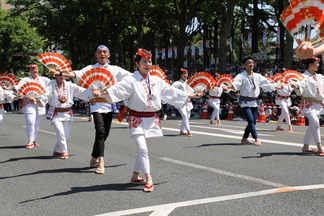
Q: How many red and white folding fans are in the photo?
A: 11